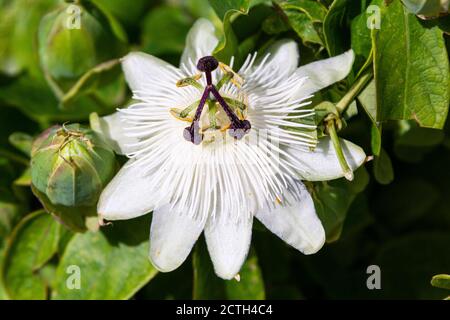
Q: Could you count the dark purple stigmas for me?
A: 3